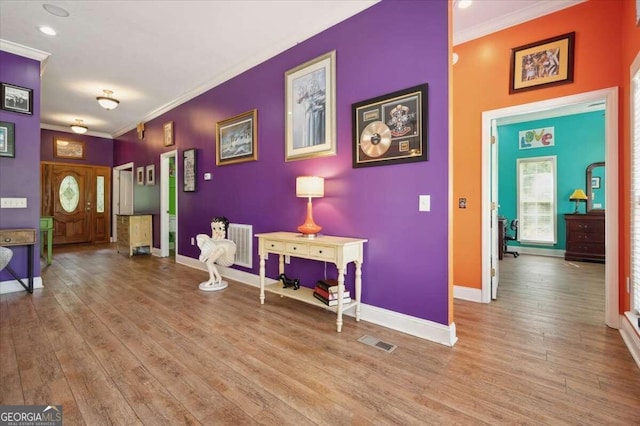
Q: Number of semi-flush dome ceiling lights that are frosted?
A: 2